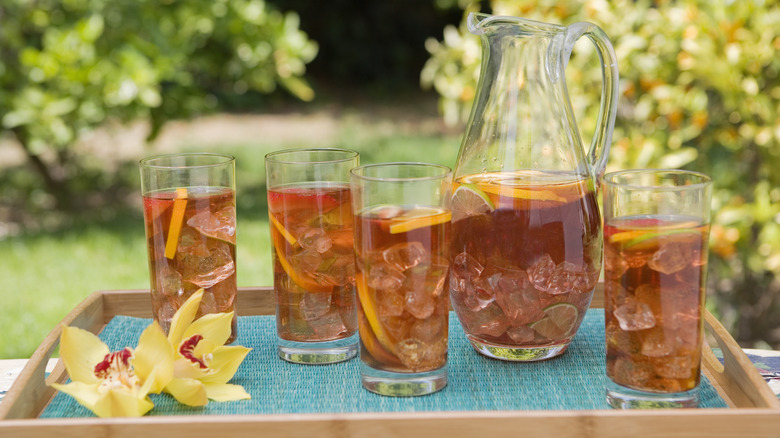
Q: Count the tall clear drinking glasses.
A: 4